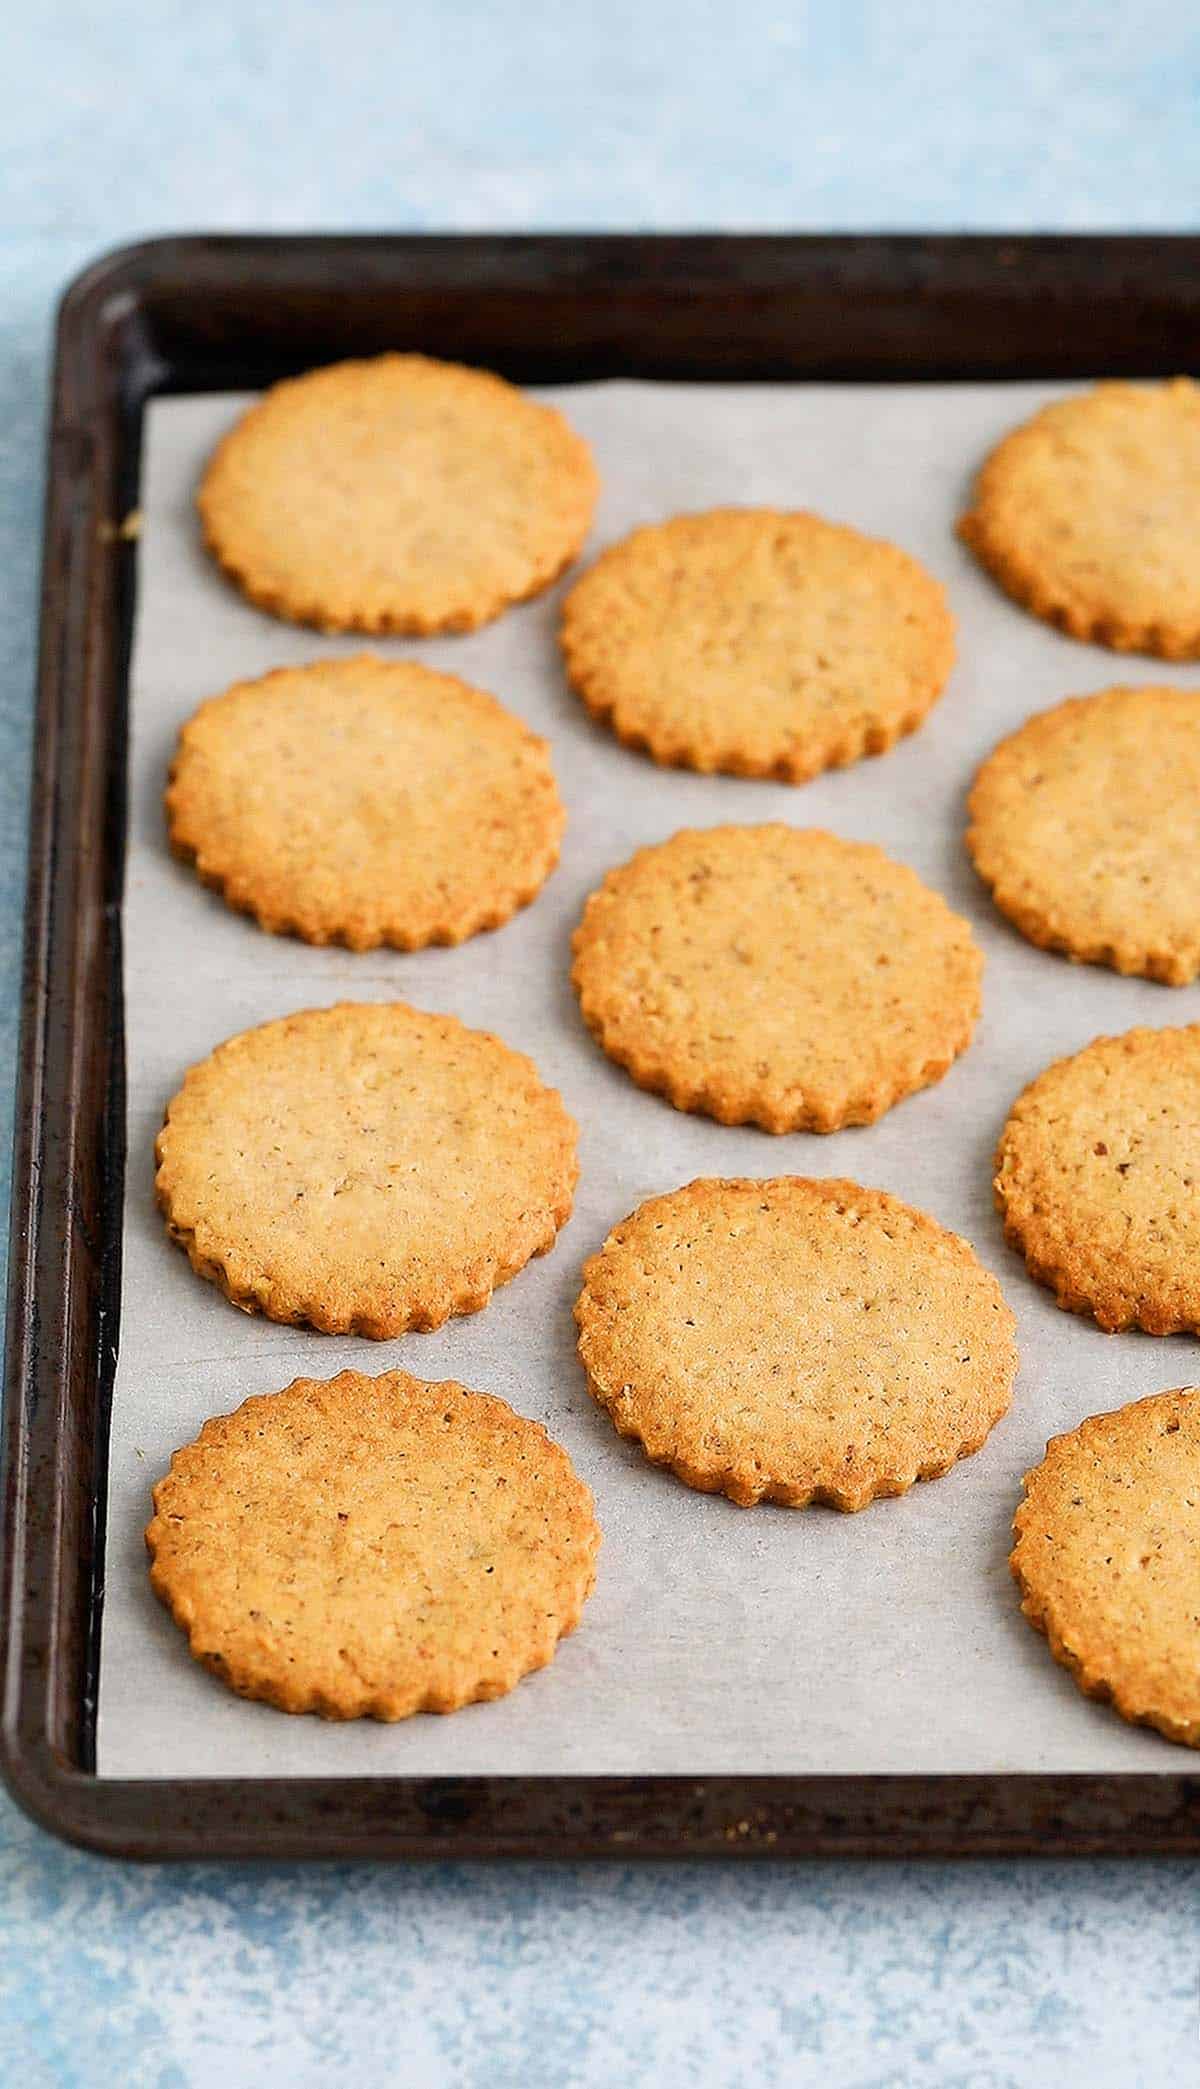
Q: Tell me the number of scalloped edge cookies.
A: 11